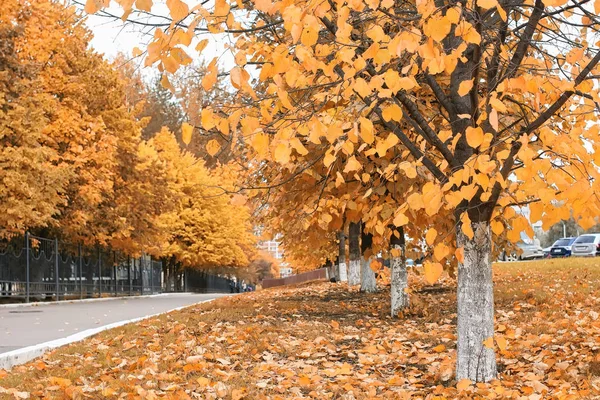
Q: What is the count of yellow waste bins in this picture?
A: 0